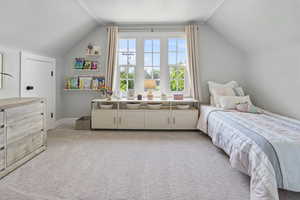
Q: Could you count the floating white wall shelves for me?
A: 3